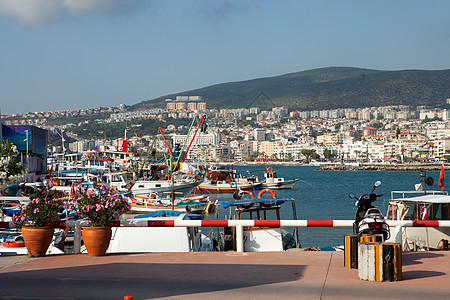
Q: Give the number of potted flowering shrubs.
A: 2